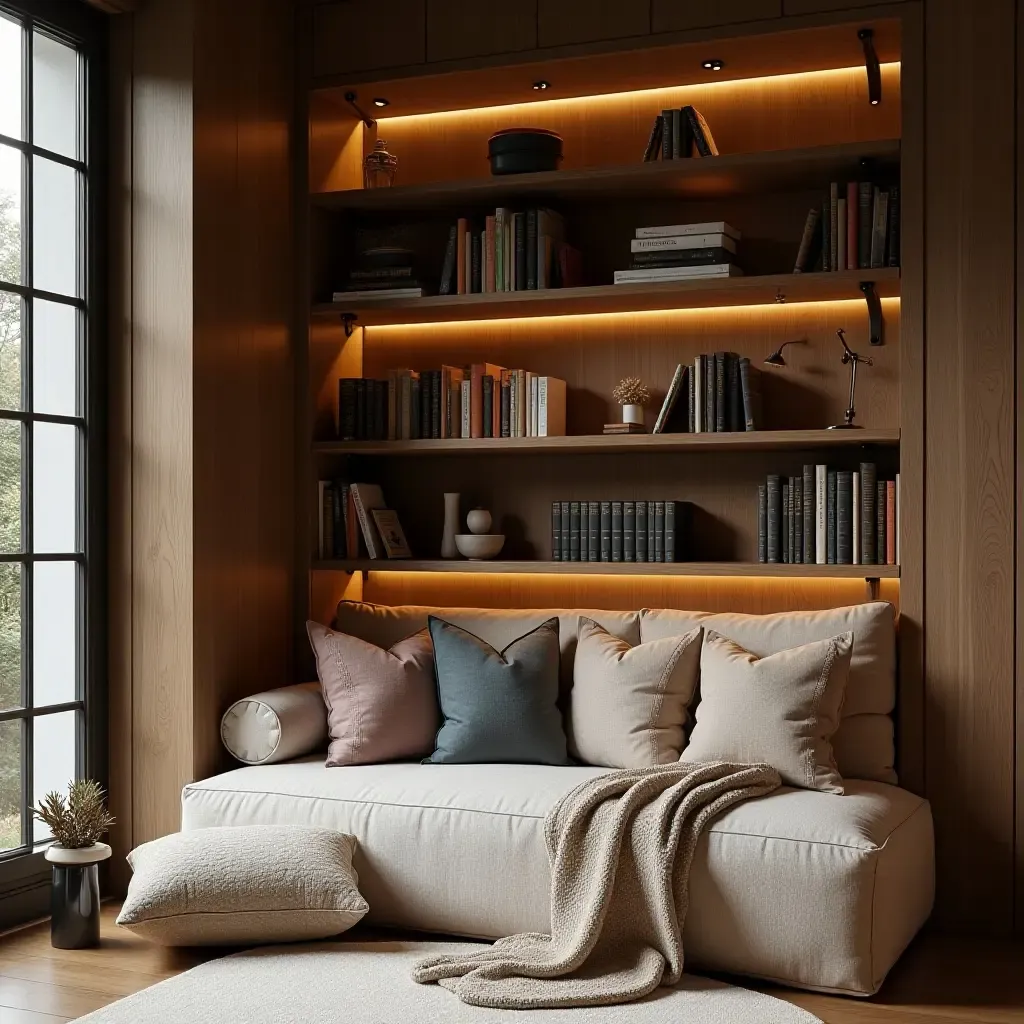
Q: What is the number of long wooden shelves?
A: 4